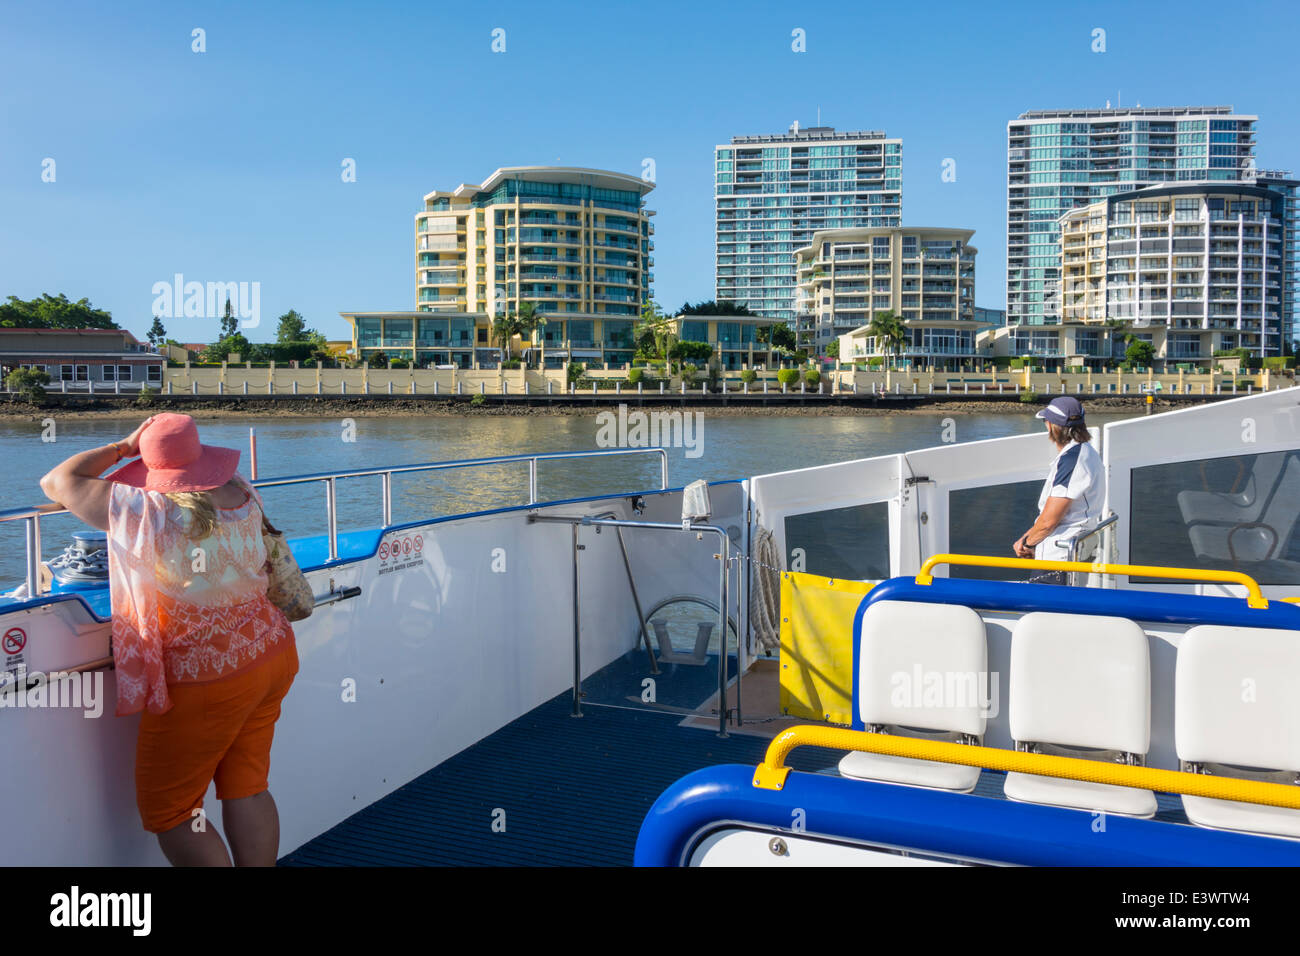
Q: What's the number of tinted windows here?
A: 3